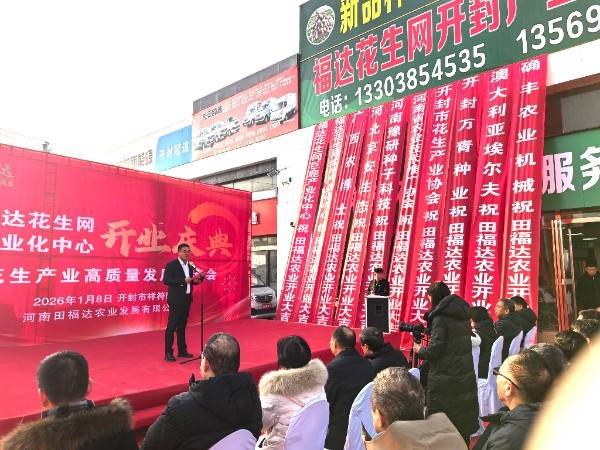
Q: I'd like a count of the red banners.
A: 10